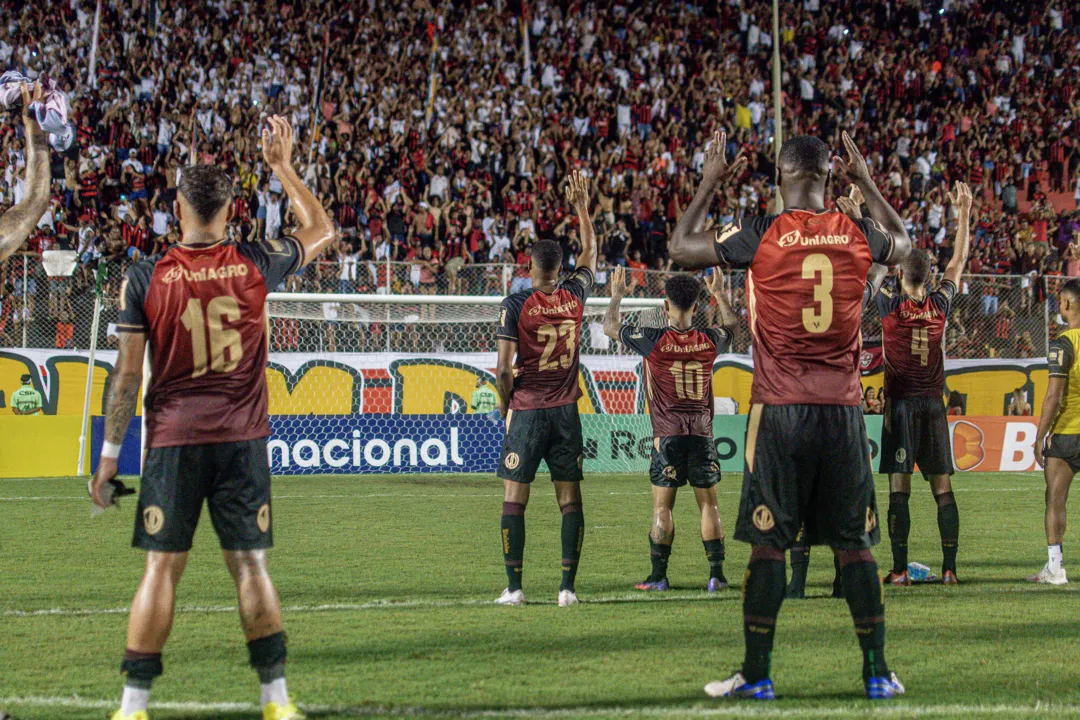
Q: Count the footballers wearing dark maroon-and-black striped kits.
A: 5